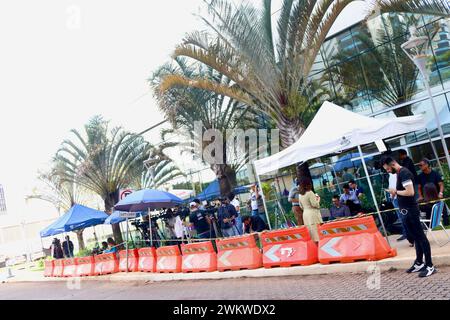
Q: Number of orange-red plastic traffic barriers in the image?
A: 12